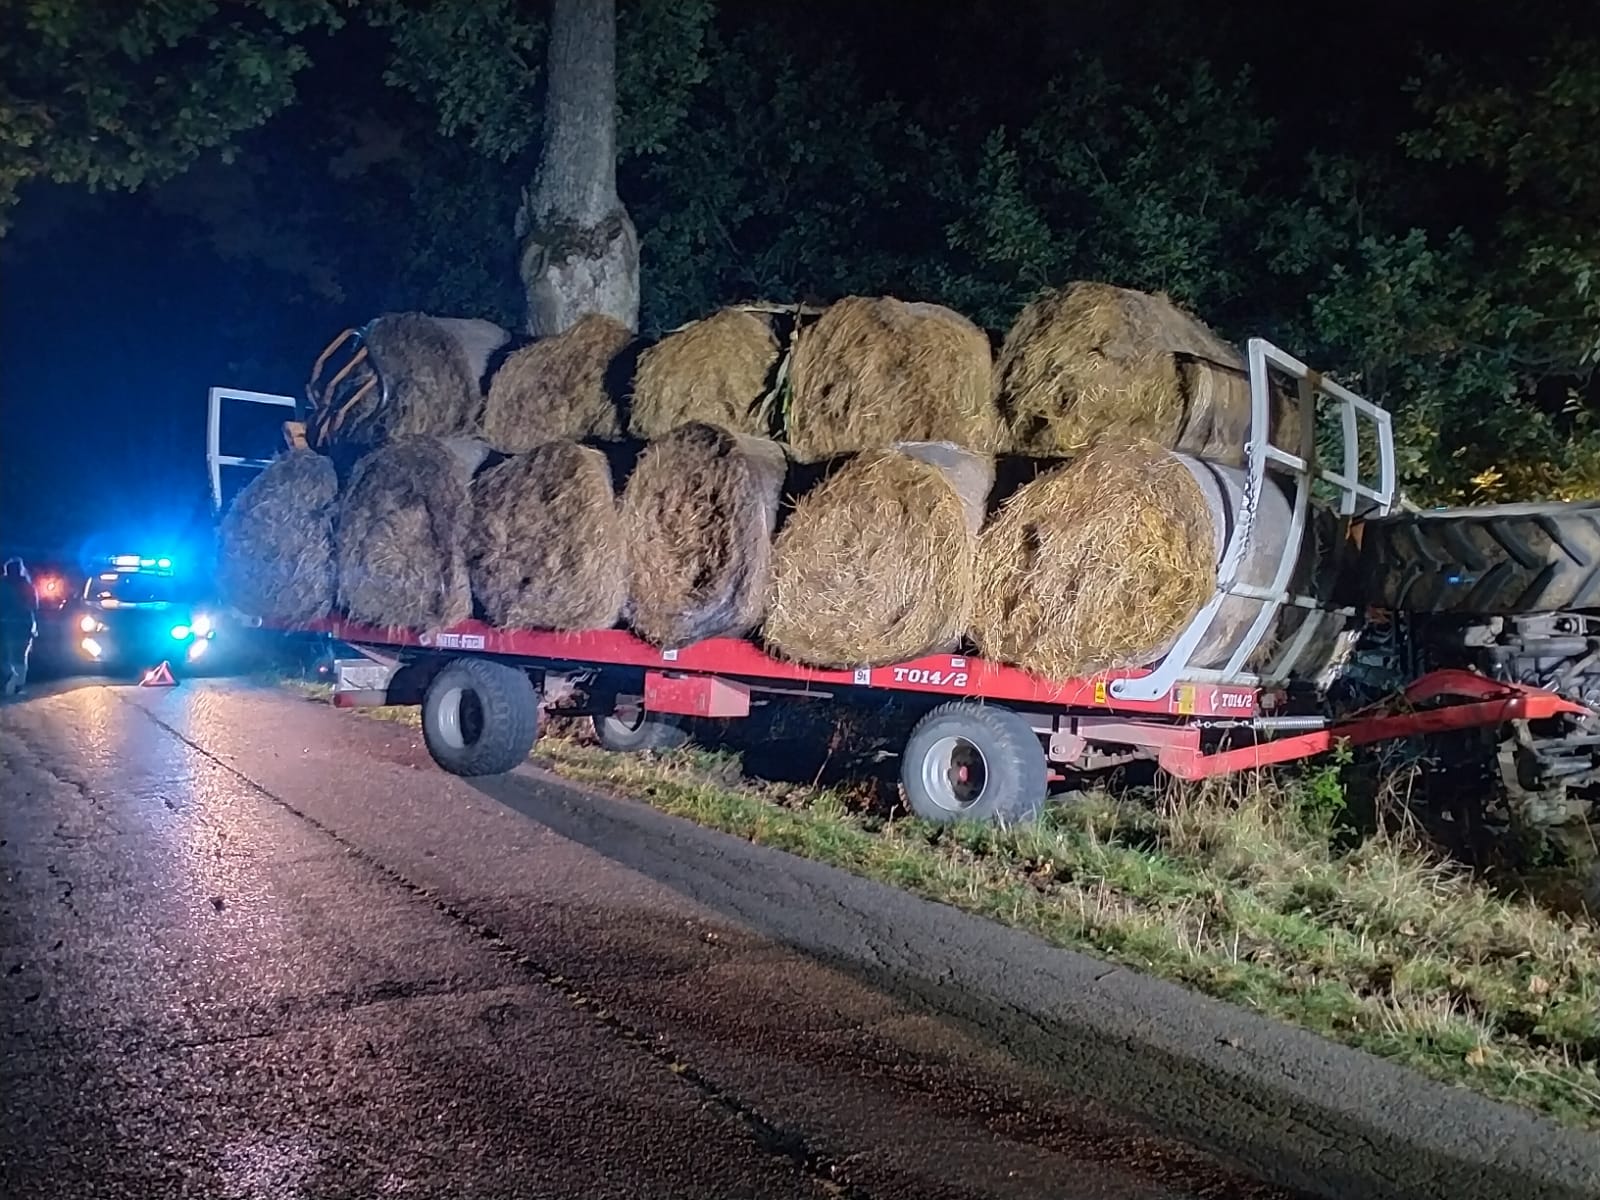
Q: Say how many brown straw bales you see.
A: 11